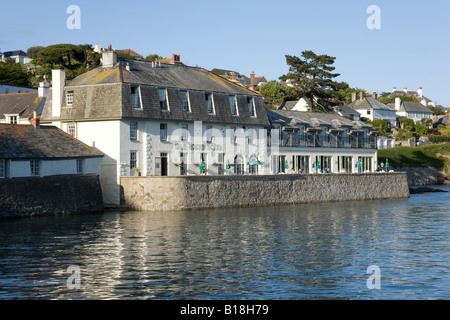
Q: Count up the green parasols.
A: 7